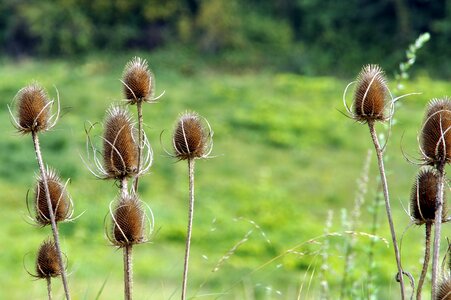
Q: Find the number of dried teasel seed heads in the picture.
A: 11